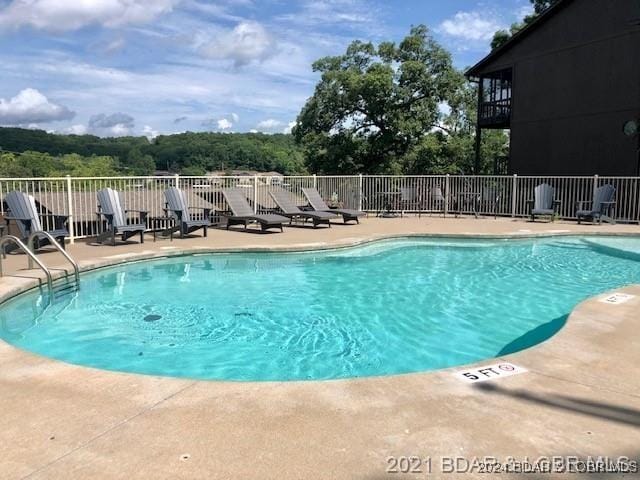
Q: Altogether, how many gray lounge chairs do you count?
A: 3